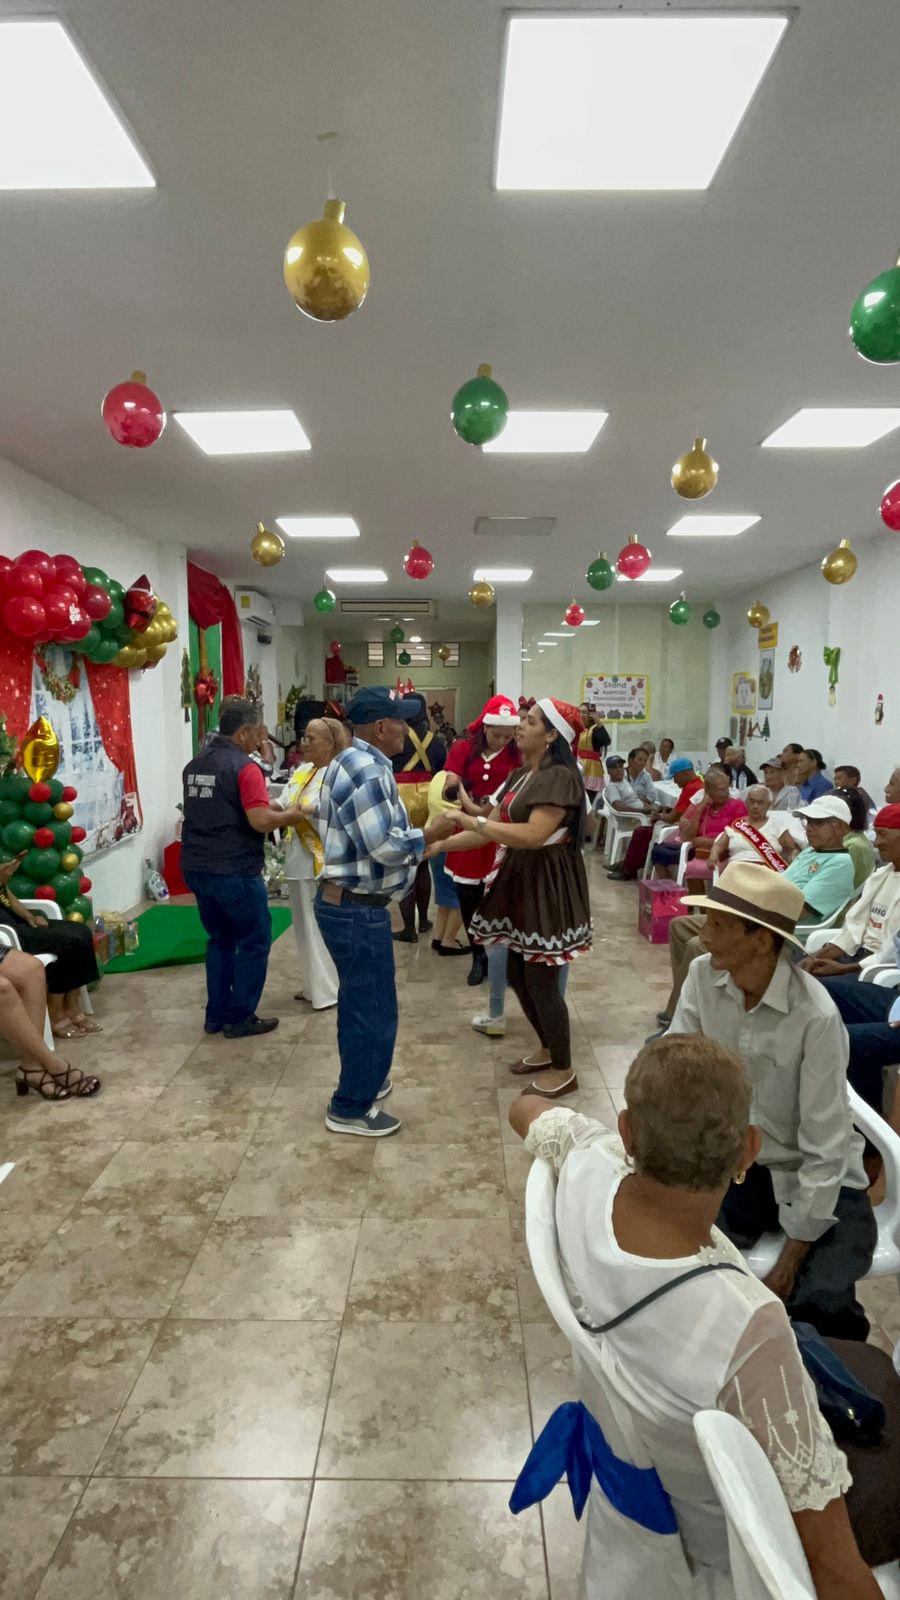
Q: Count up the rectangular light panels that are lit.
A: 10